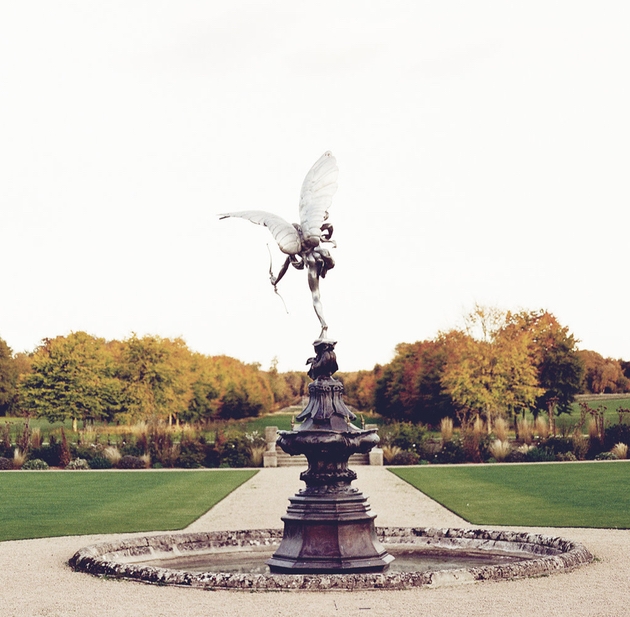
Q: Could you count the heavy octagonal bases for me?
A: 1